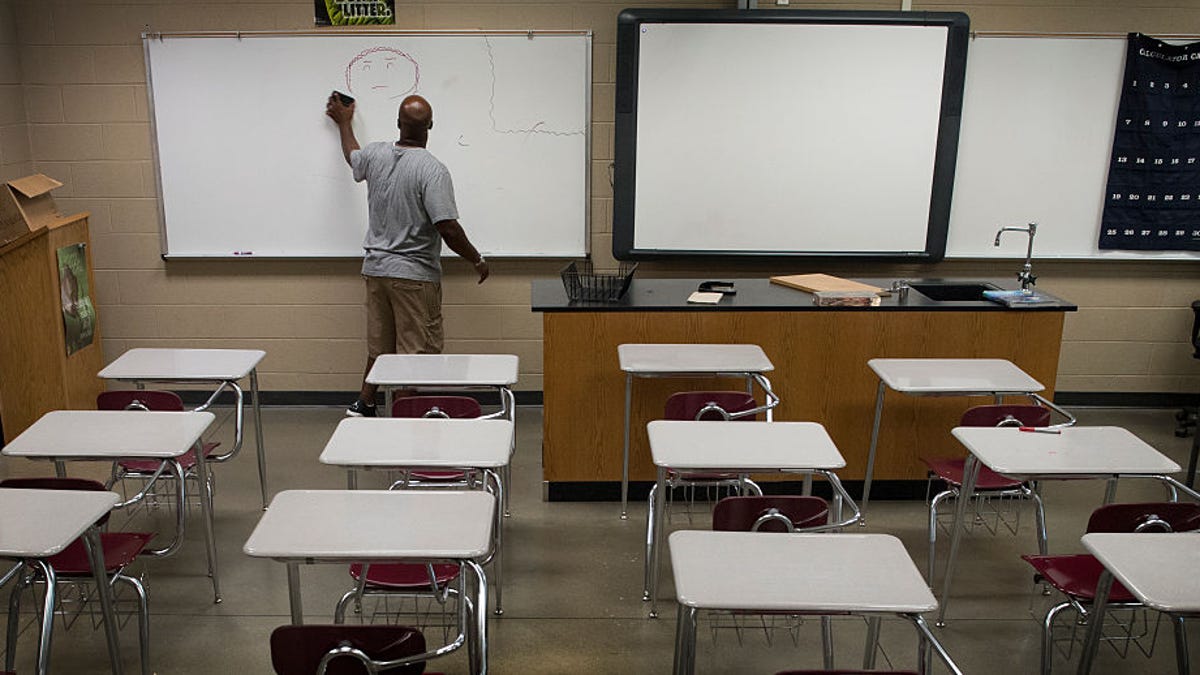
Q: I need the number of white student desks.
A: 12